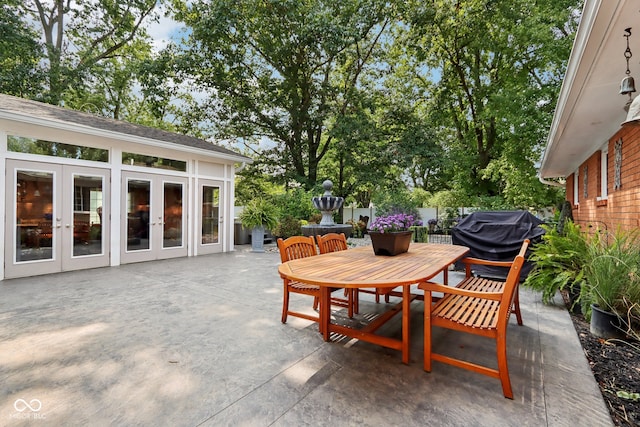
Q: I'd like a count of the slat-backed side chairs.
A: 2